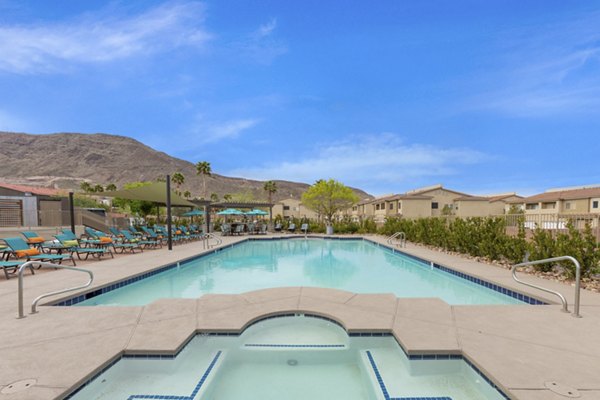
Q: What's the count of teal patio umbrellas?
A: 3